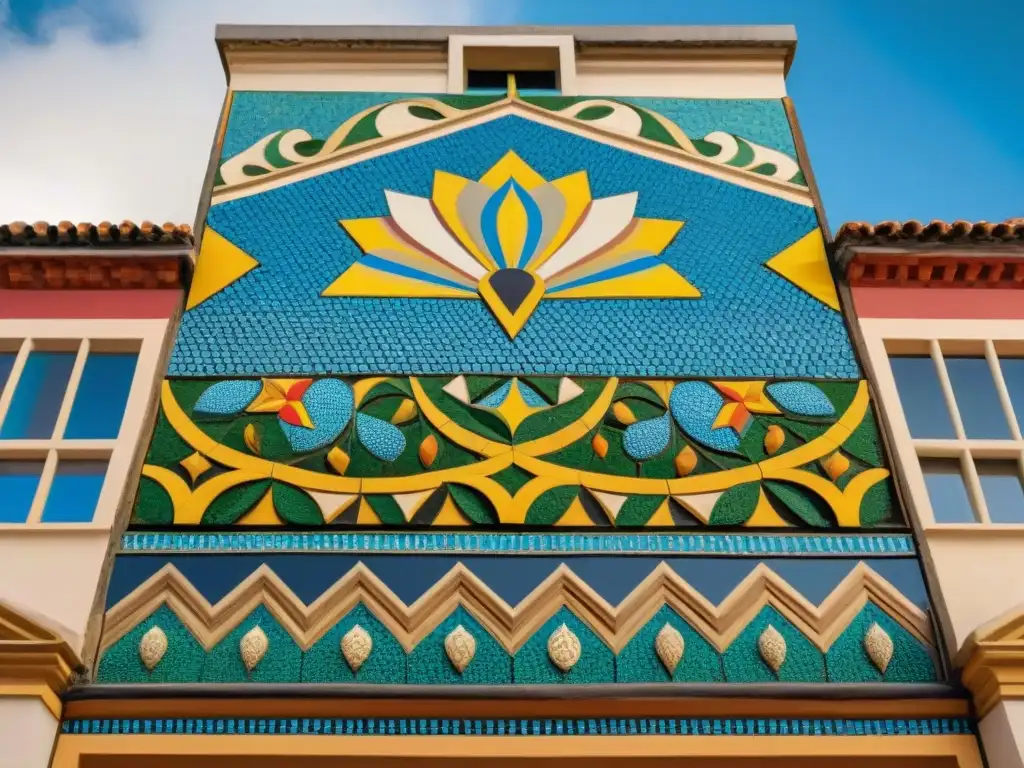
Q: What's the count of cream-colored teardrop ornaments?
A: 8